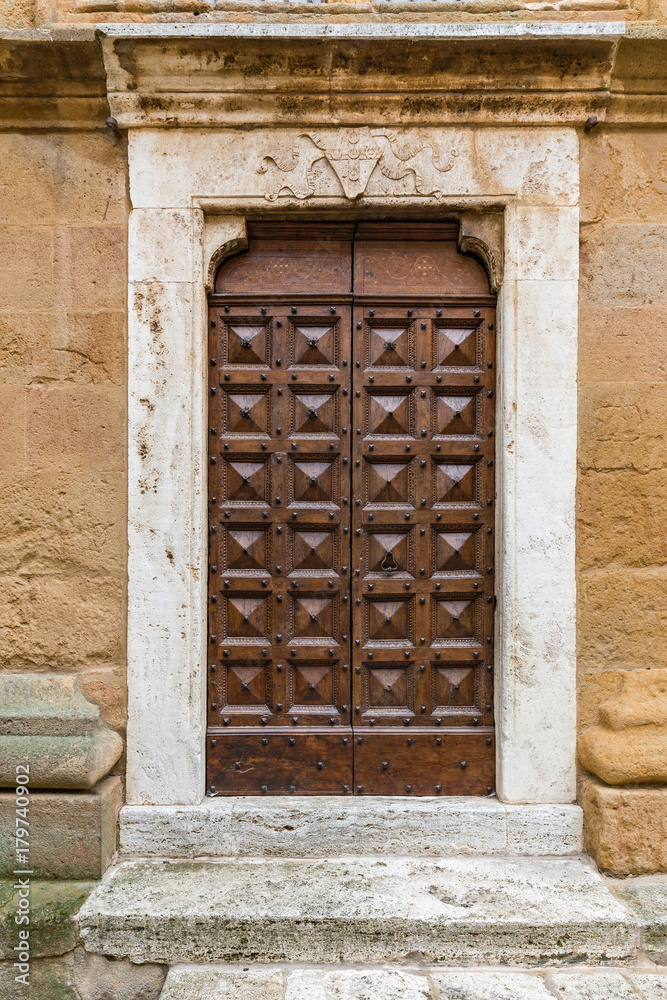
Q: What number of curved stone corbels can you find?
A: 2